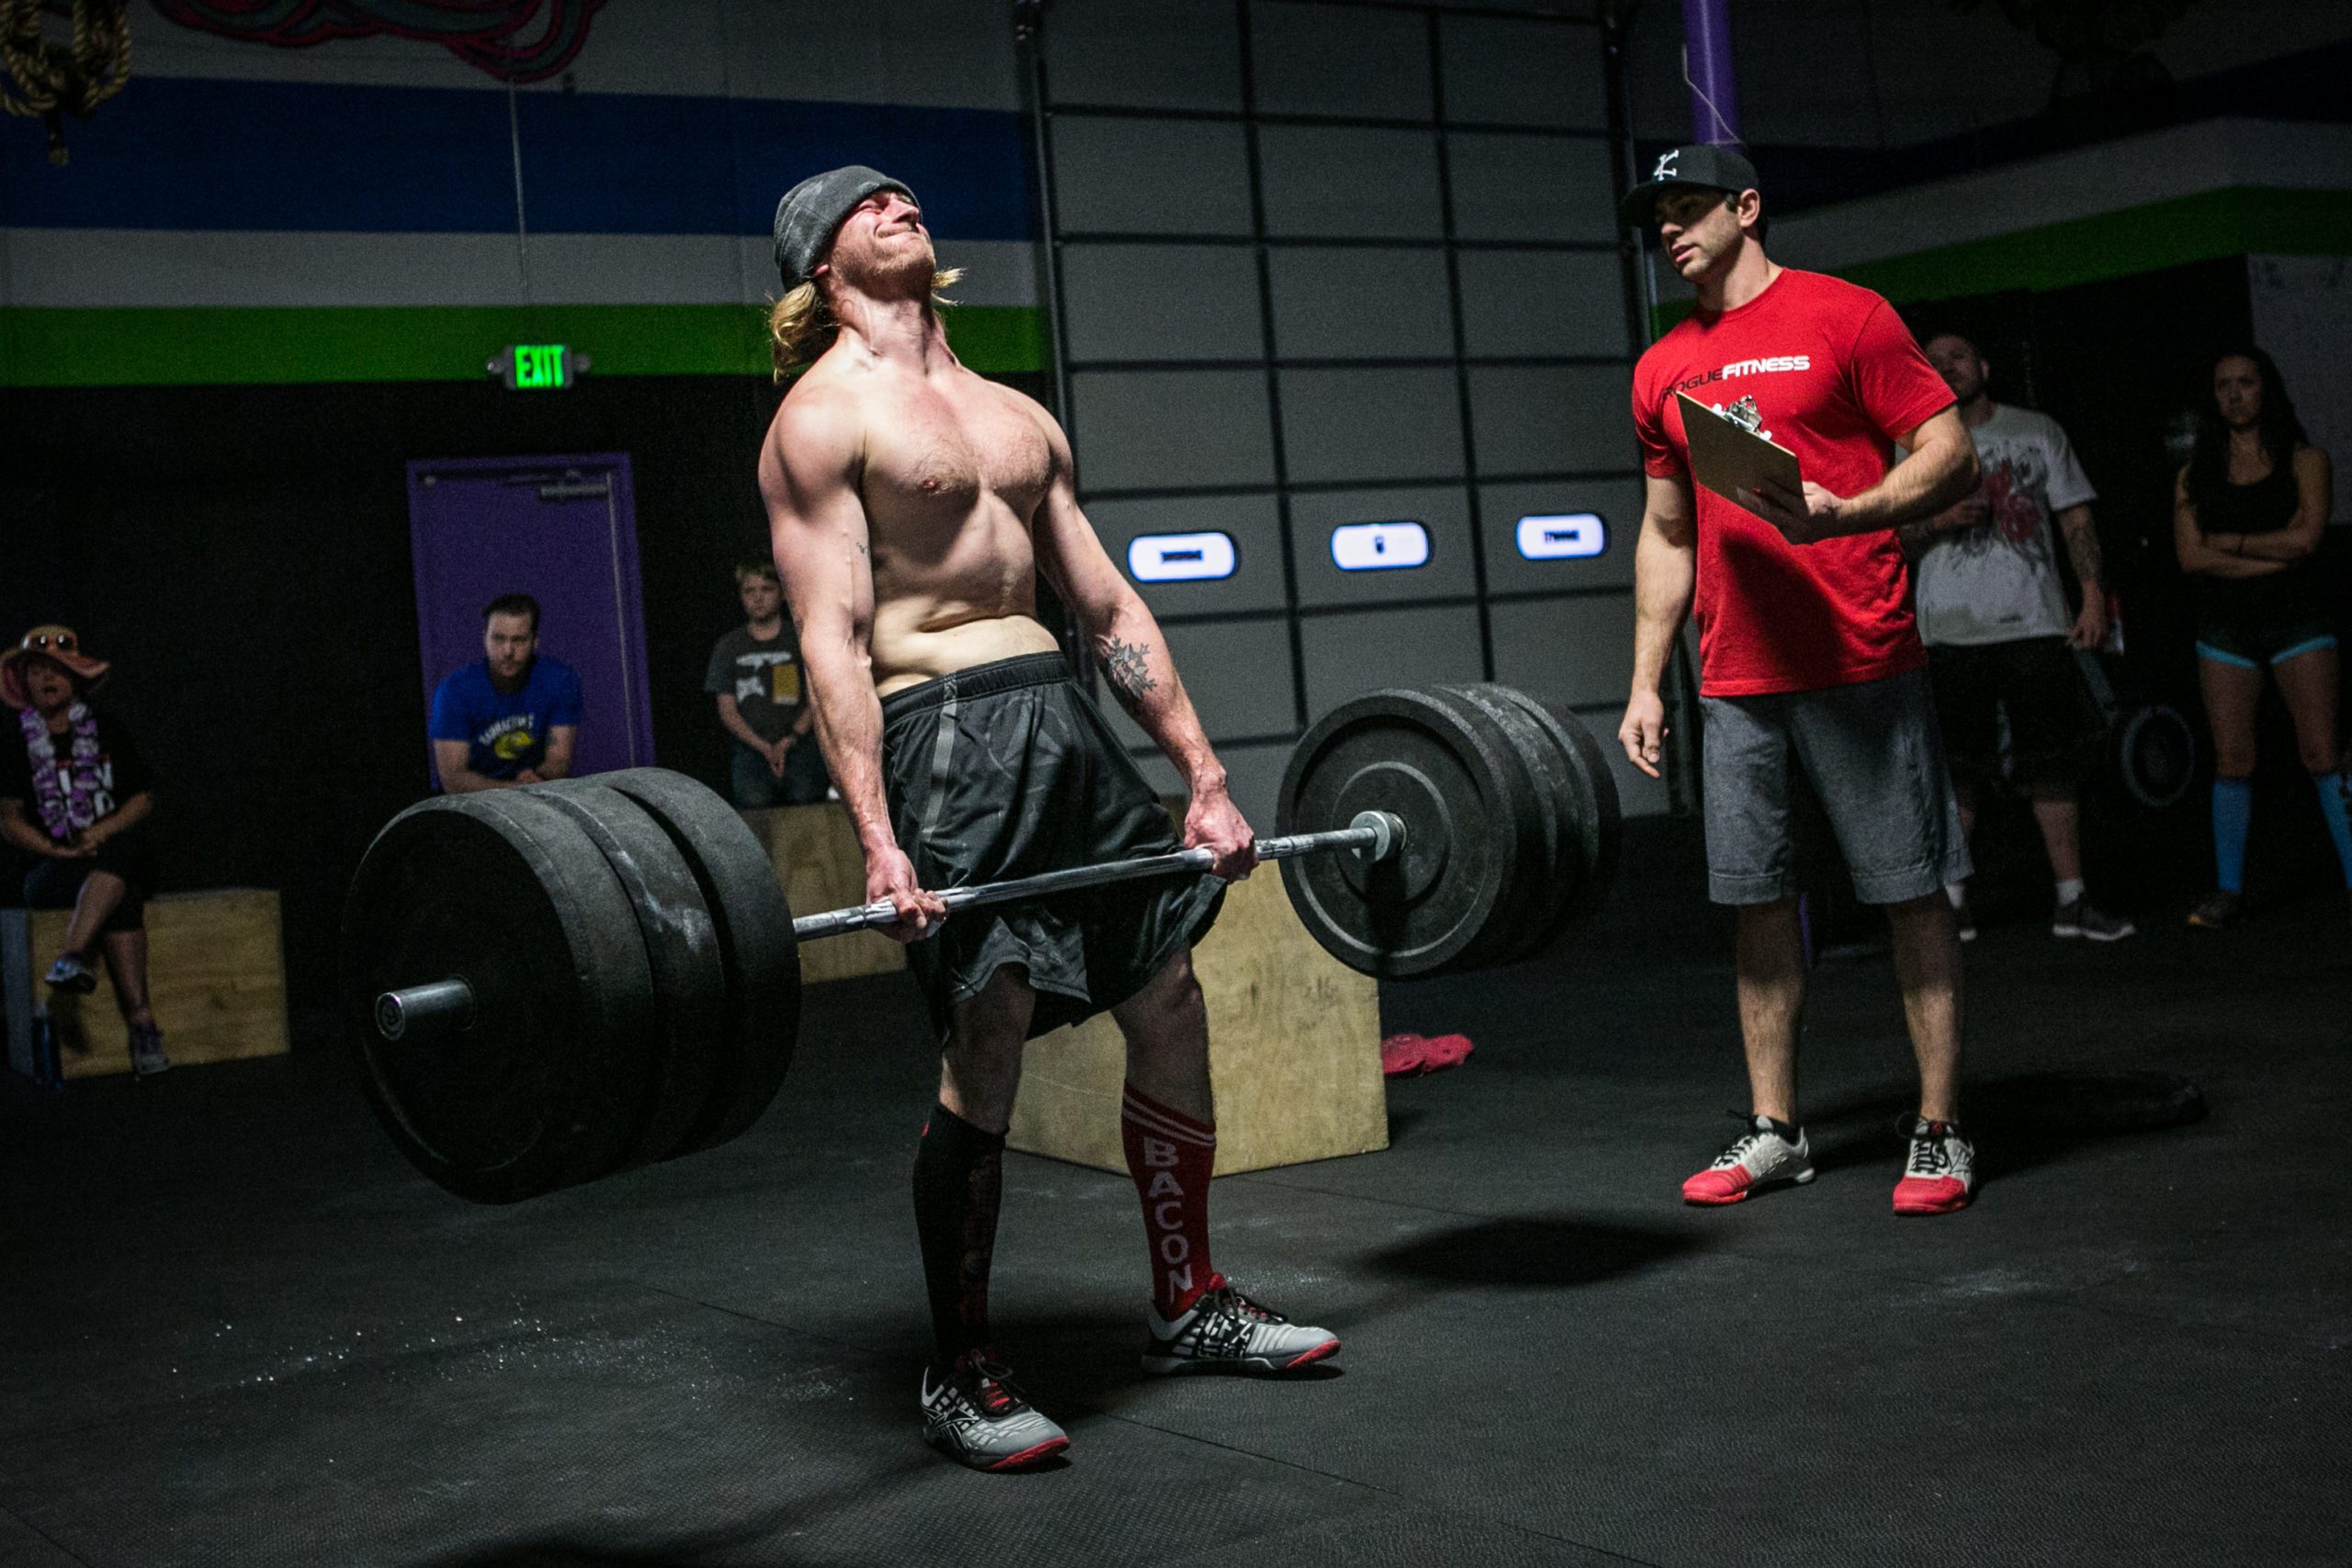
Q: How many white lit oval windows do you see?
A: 3